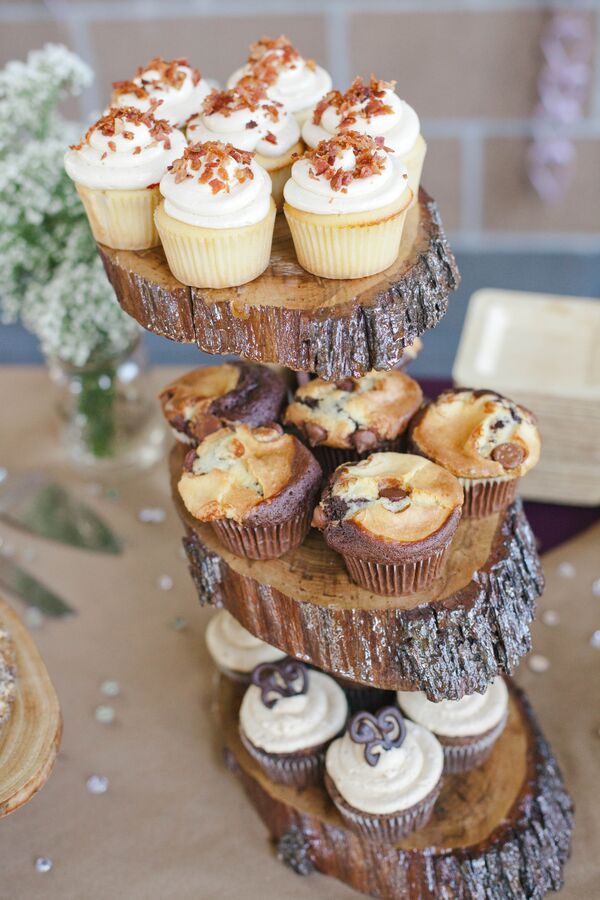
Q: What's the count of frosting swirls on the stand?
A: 11